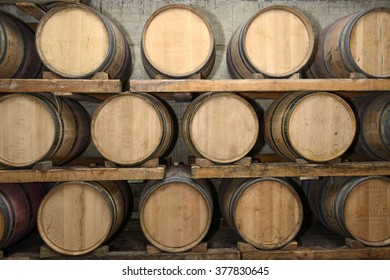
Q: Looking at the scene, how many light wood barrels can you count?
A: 12